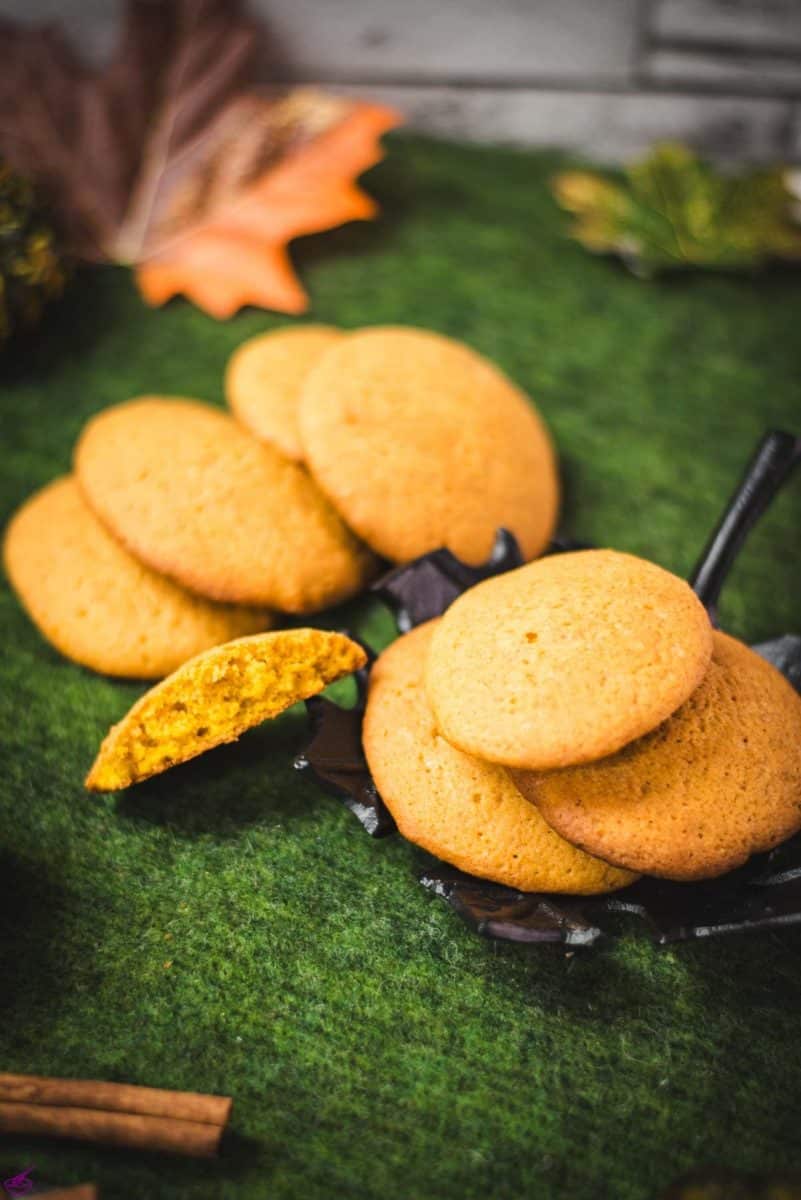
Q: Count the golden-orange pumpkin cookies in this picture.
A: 8